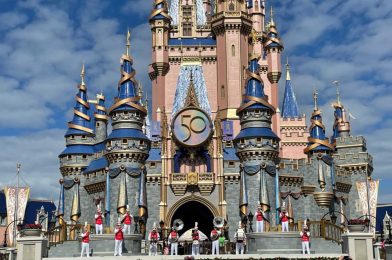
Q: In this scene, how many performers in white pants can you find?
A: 12